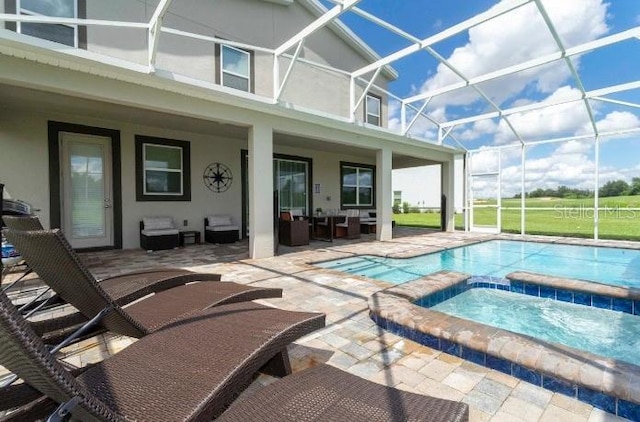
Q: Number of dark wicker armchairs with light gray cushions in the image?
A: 2